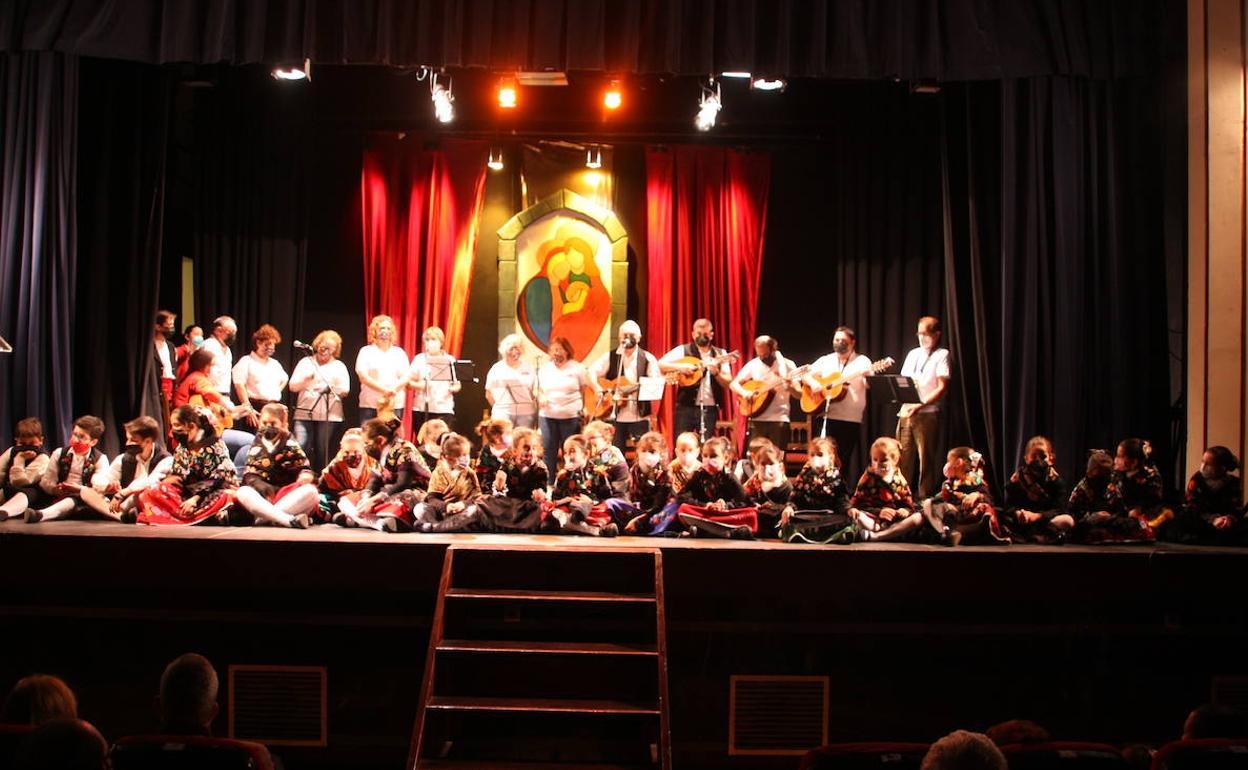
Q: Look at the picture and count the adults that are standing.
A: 14